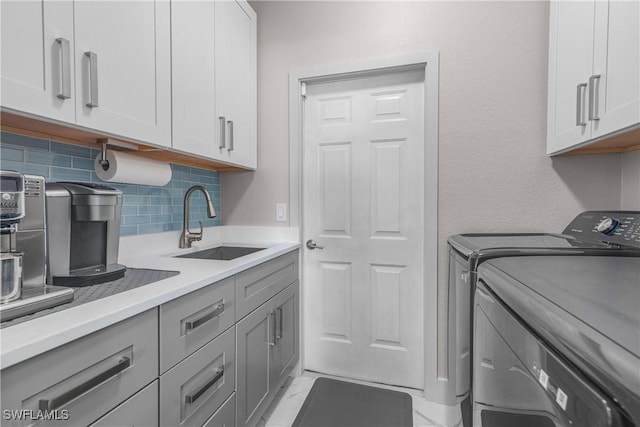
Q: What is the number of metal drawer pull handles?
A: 3